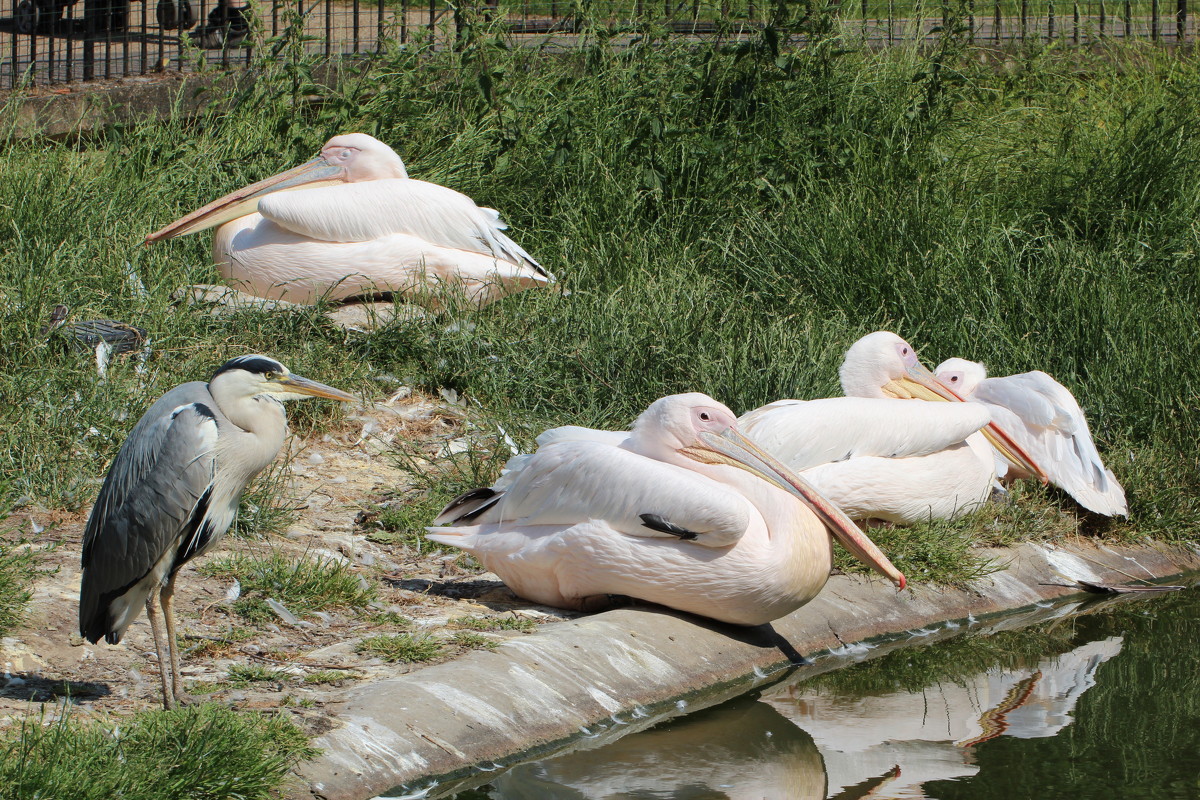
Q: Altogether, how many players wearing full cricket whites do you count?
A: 0